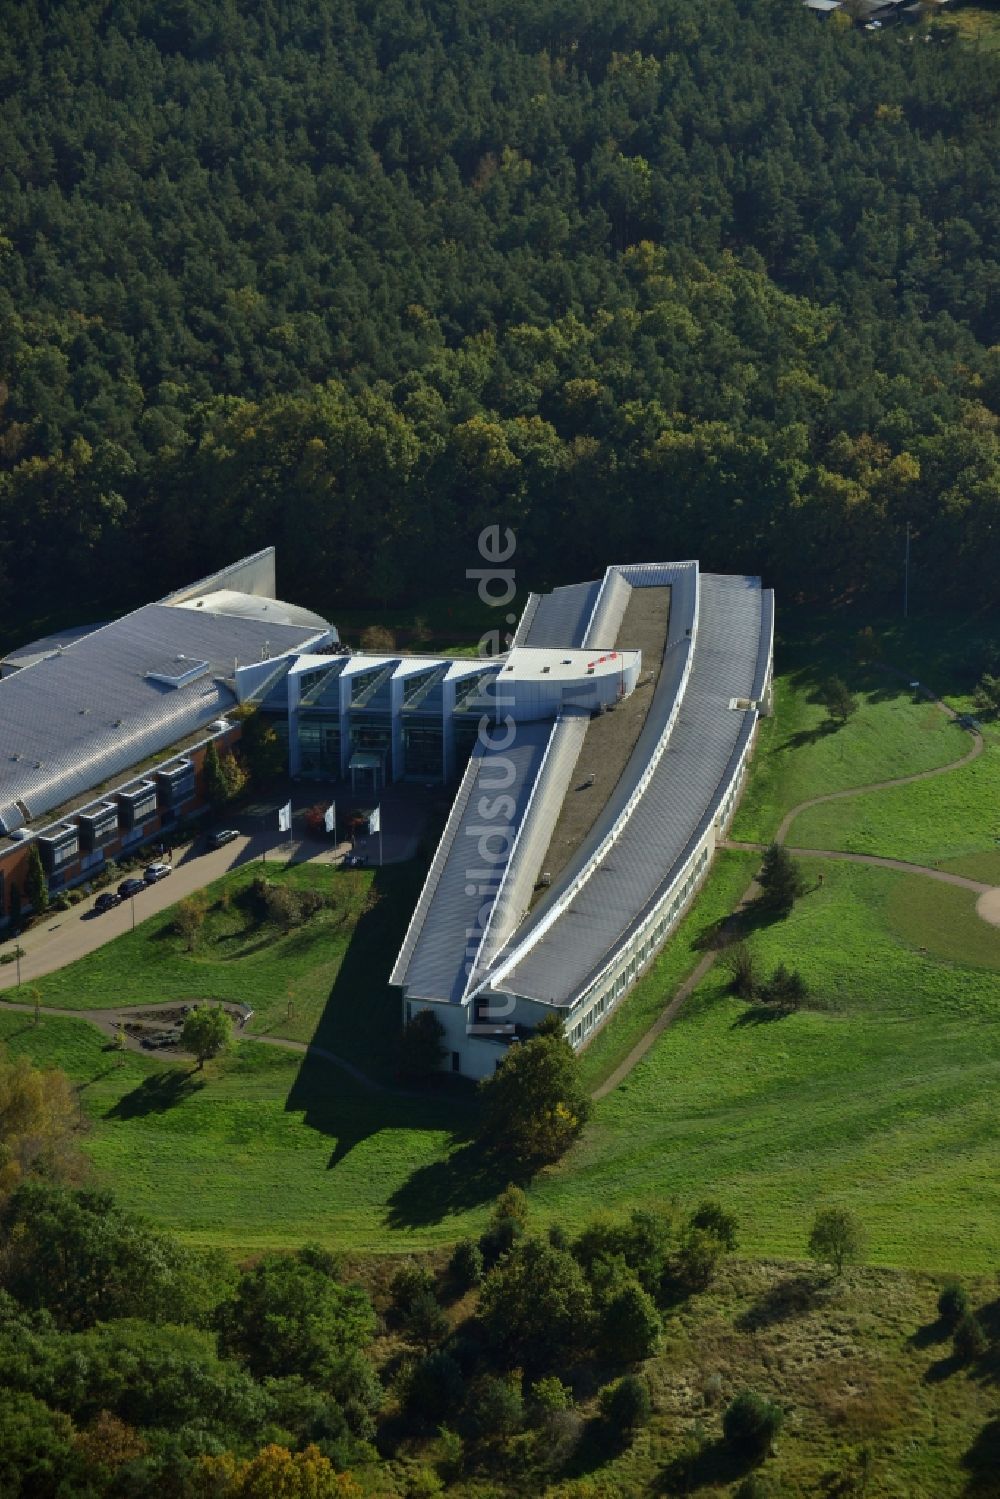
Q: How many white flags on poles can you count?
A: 3